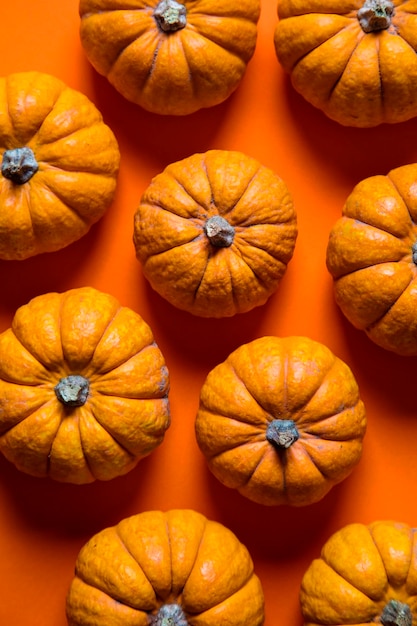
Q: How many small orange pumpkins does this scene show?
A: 9